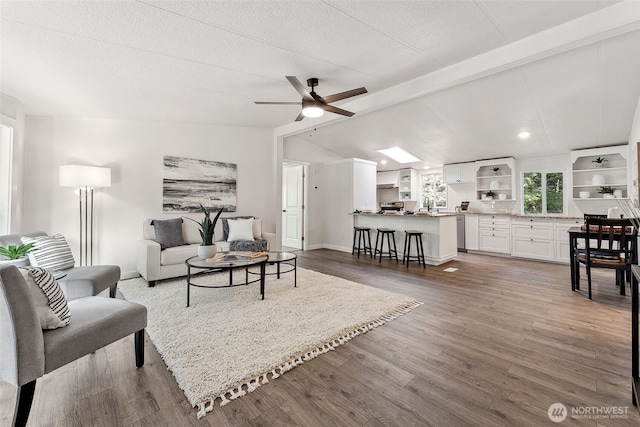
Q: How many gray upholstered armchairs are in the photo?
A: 2